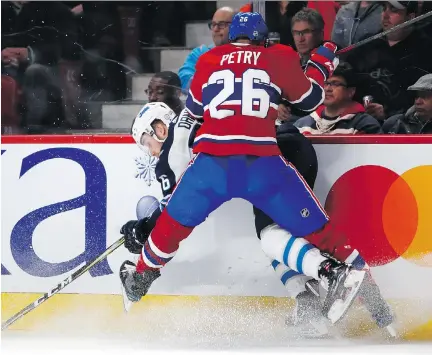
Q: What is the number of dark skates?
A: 4